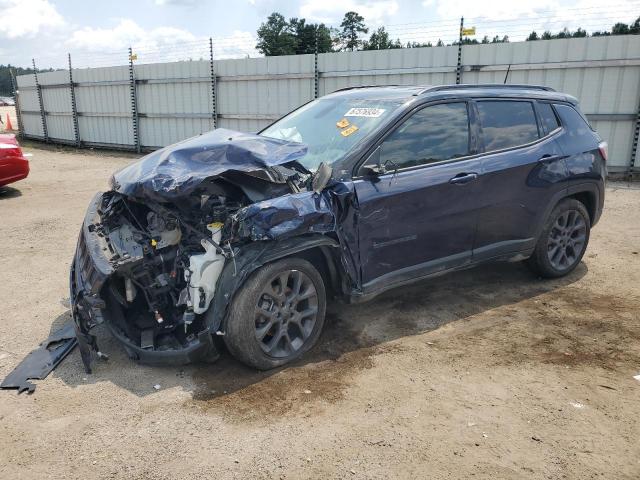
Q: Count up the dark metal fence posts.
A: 8